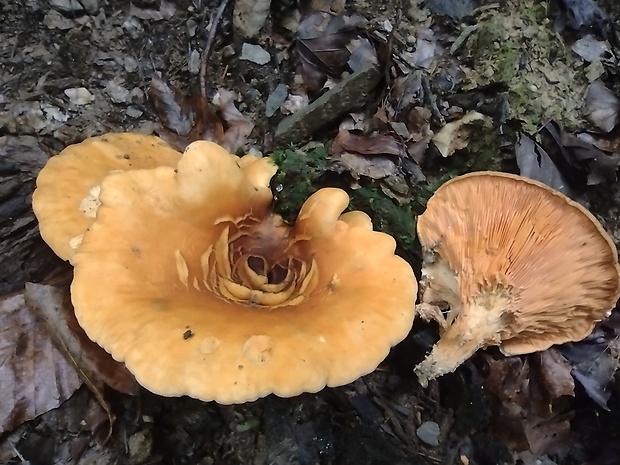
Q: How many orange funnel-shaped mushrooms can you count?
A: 3